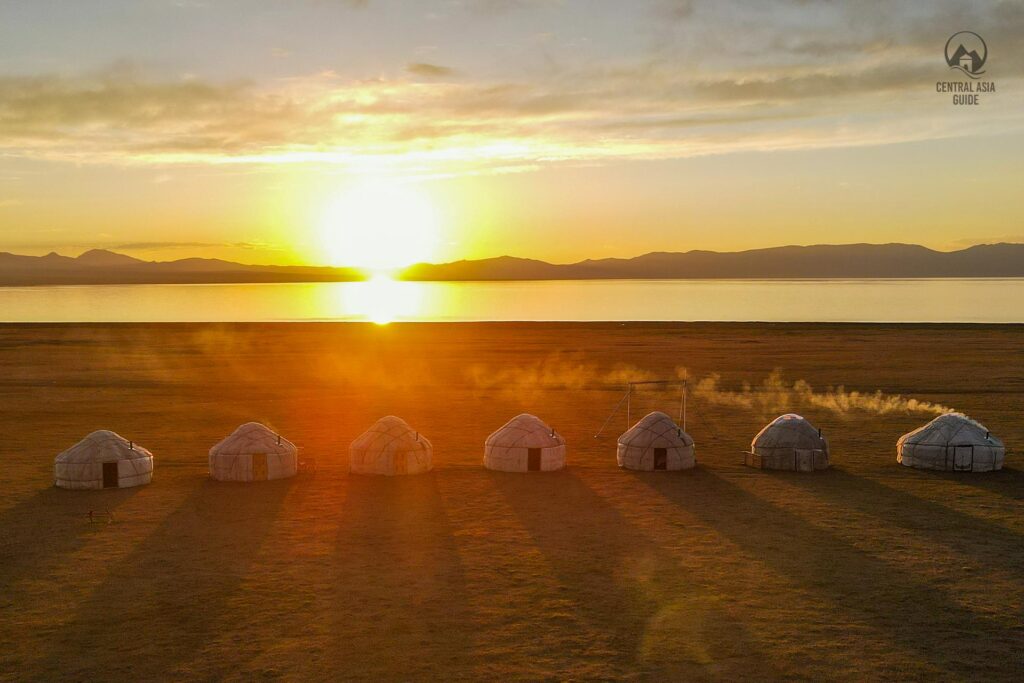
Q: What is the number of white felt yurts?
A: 7